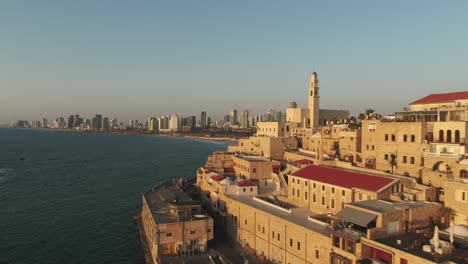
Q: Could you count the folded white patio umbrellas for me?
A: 2